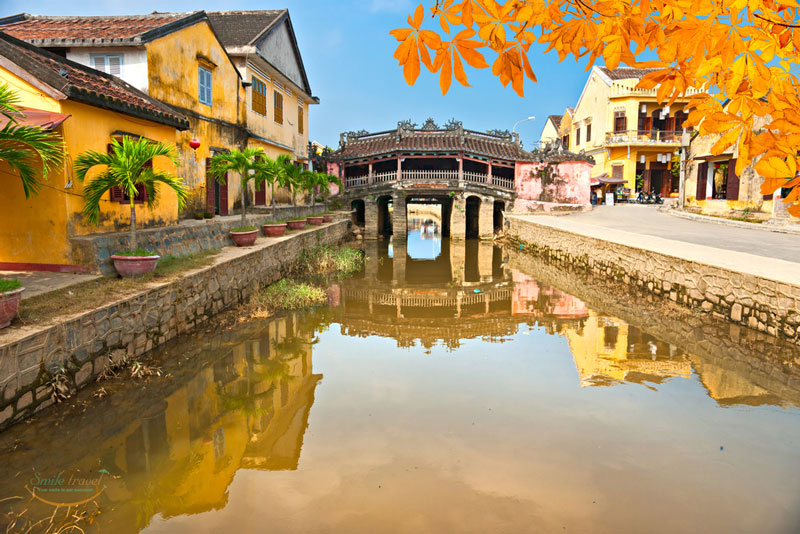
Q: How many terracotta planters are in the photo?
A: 7